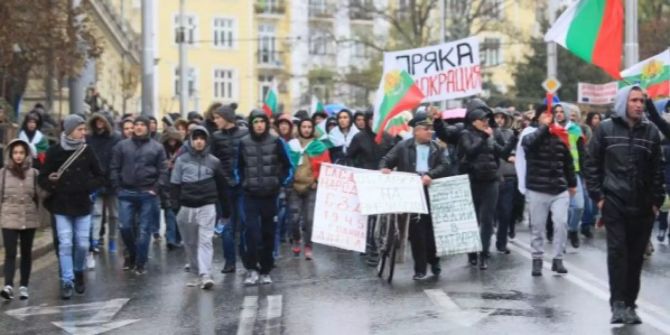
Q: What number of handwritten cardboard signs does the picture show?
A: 3